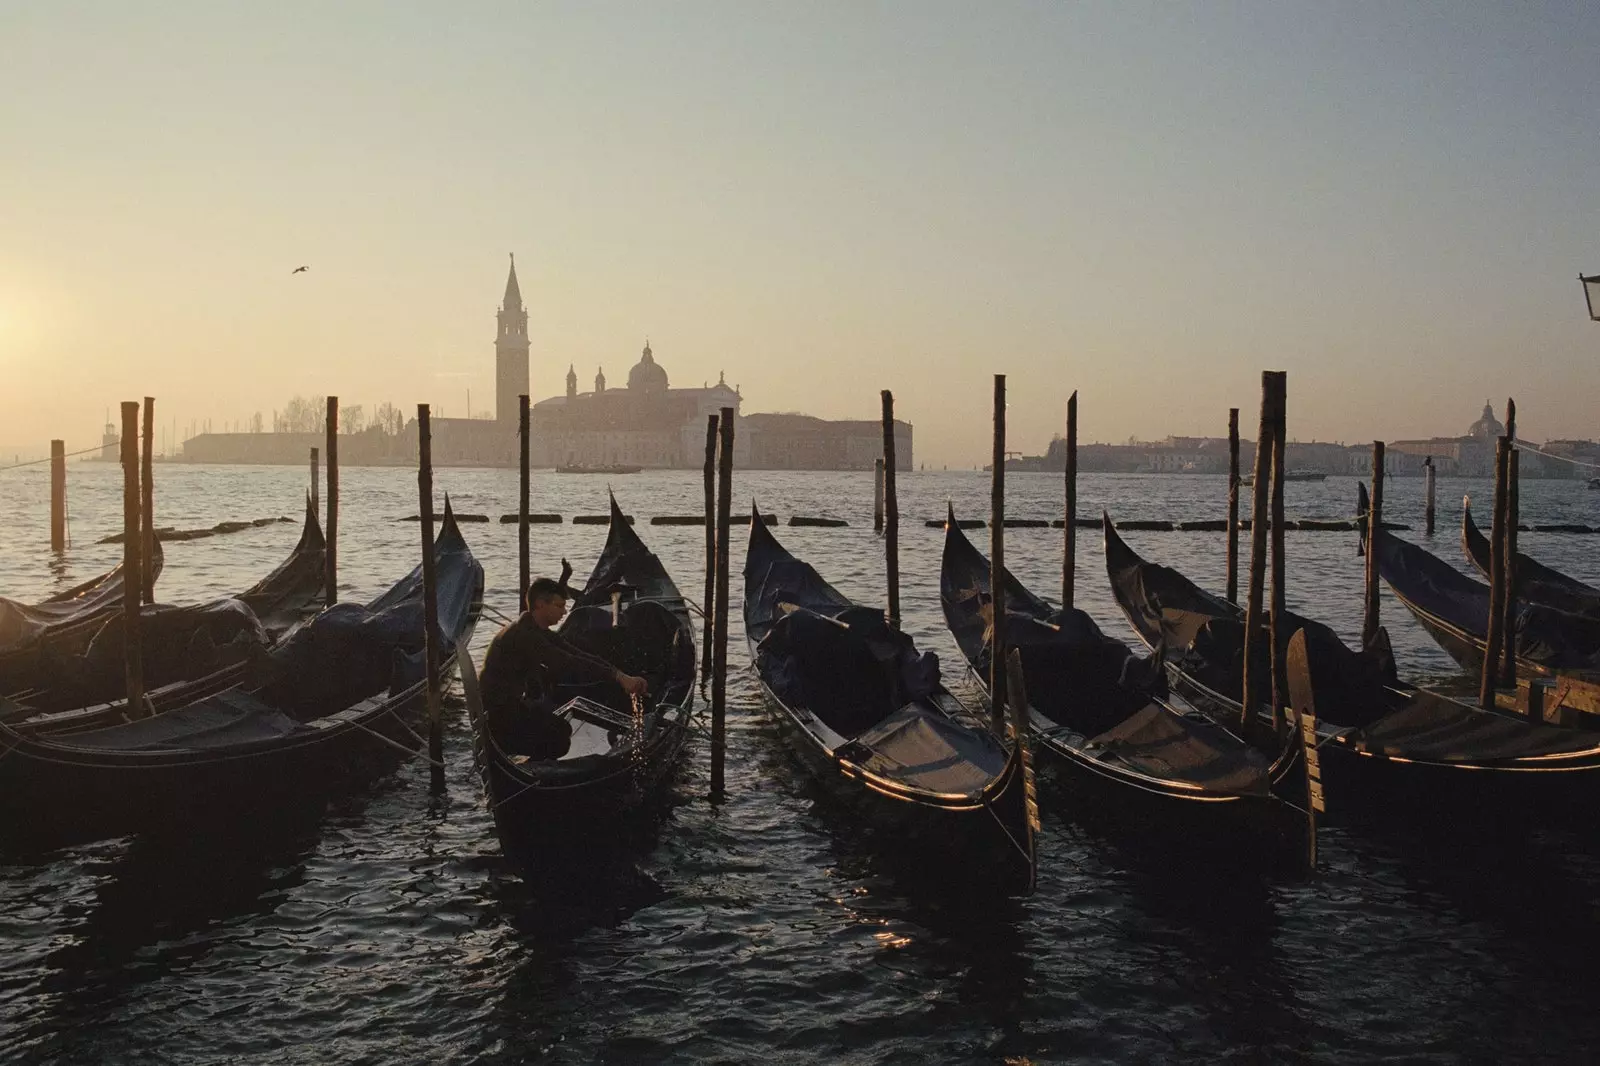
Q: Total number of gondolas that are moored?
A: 9